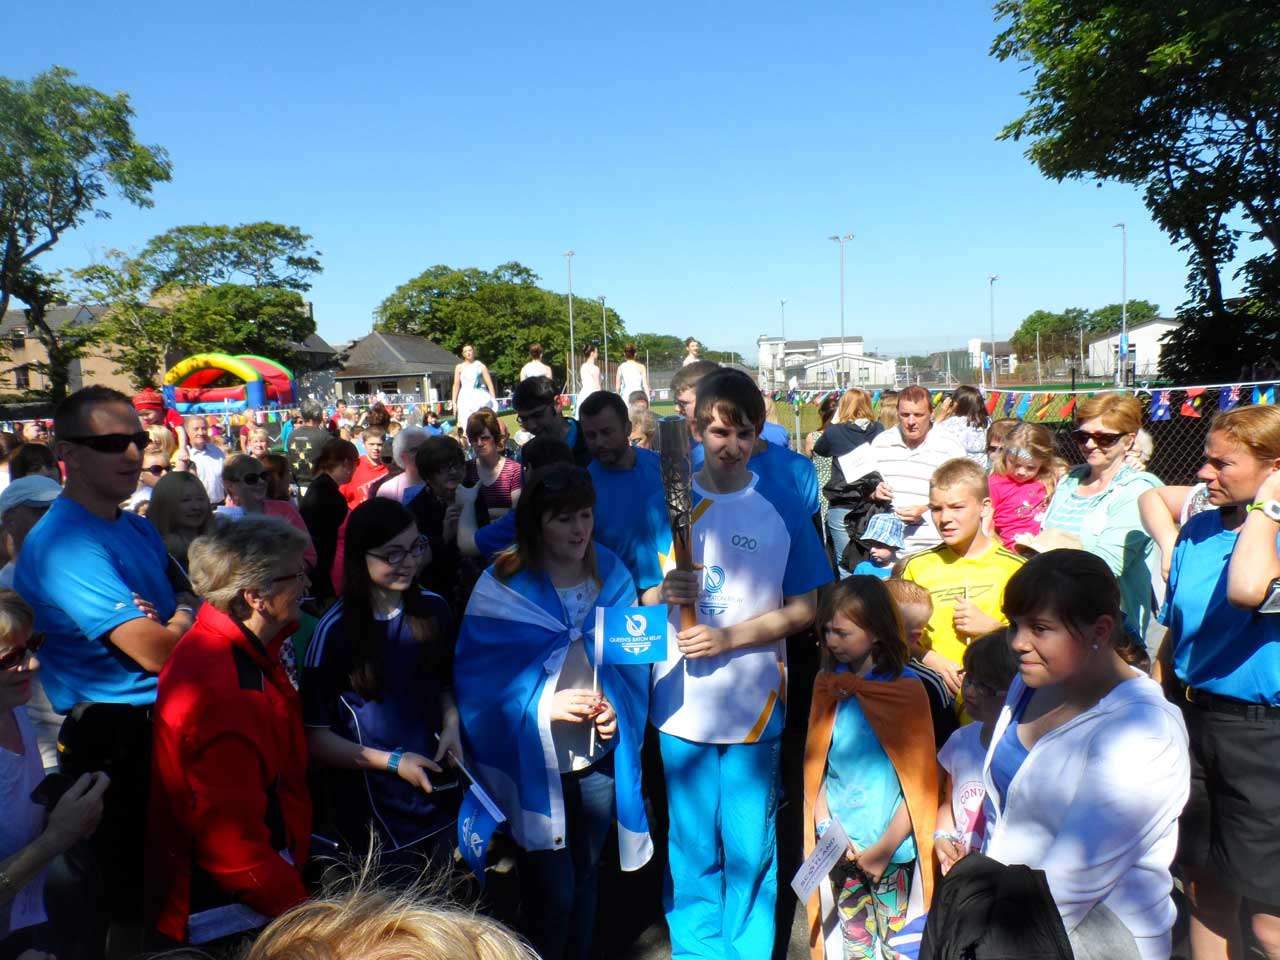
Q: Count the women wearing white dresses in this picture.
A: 5